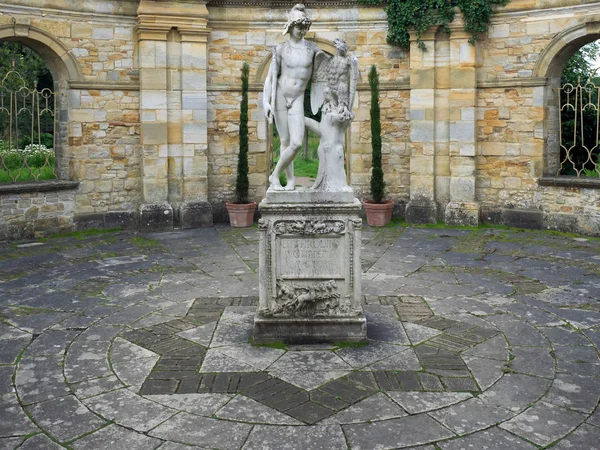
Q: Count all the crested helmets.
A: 1